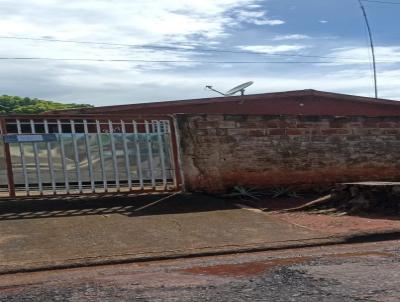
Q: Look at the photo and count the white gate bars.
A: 12